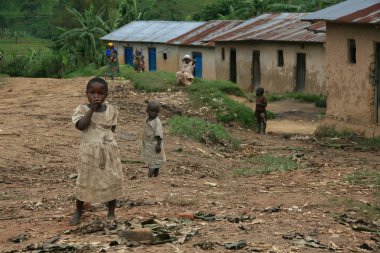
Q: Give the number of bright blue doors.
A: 3